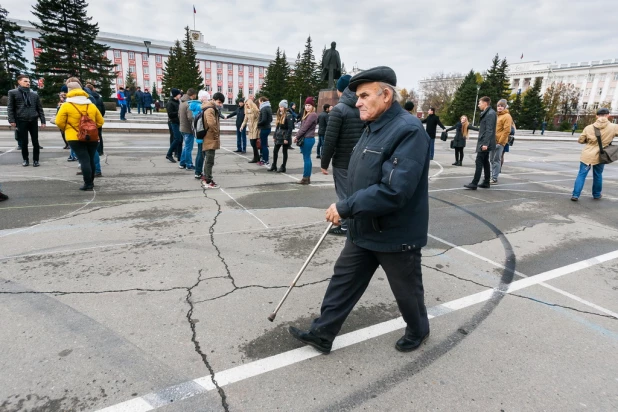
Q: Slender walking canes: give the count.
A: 1